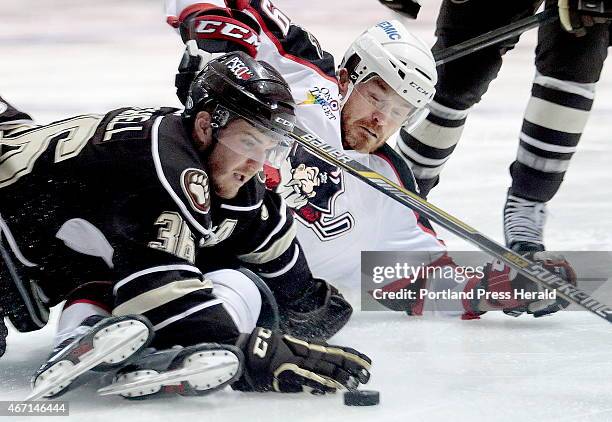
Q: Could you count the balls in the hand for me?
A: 0